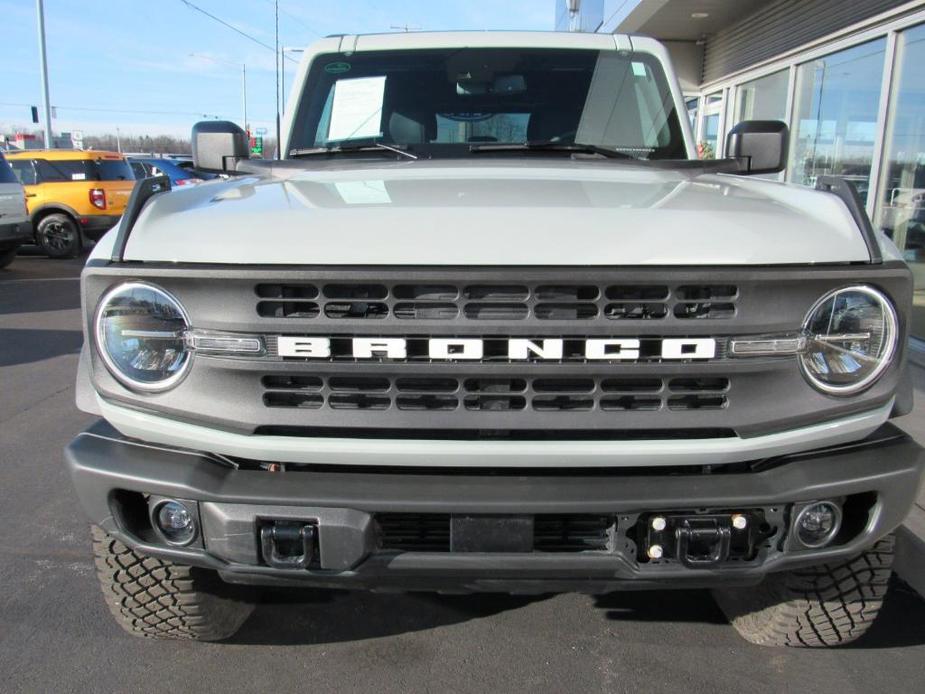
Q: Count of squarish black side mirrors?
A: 2